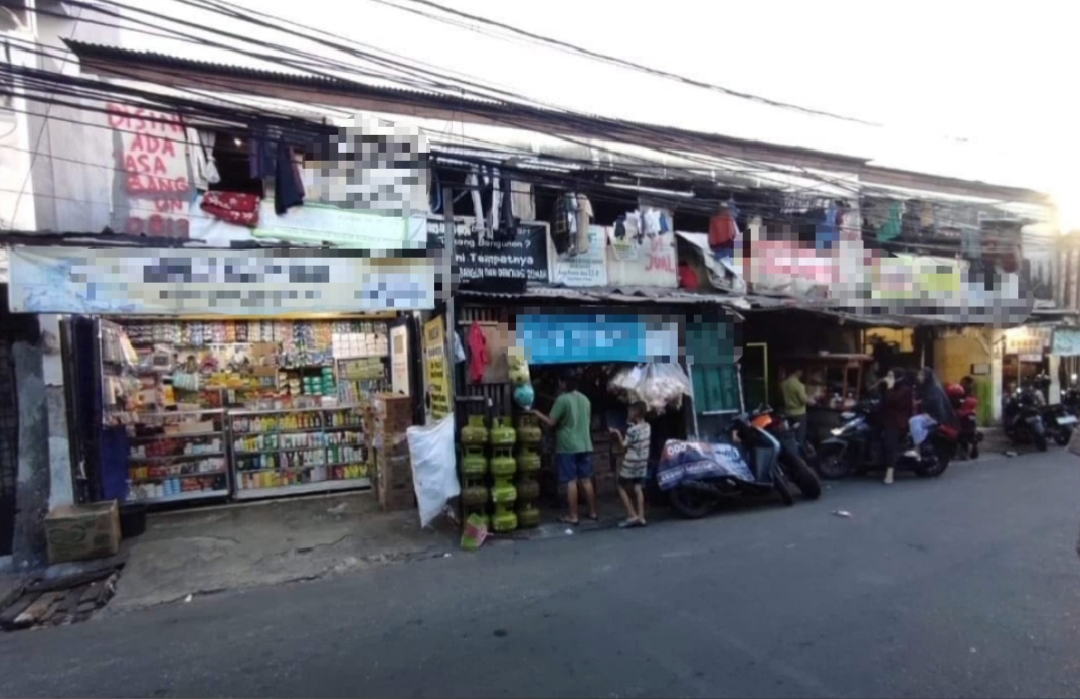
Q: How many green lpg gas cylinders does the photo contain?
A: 12